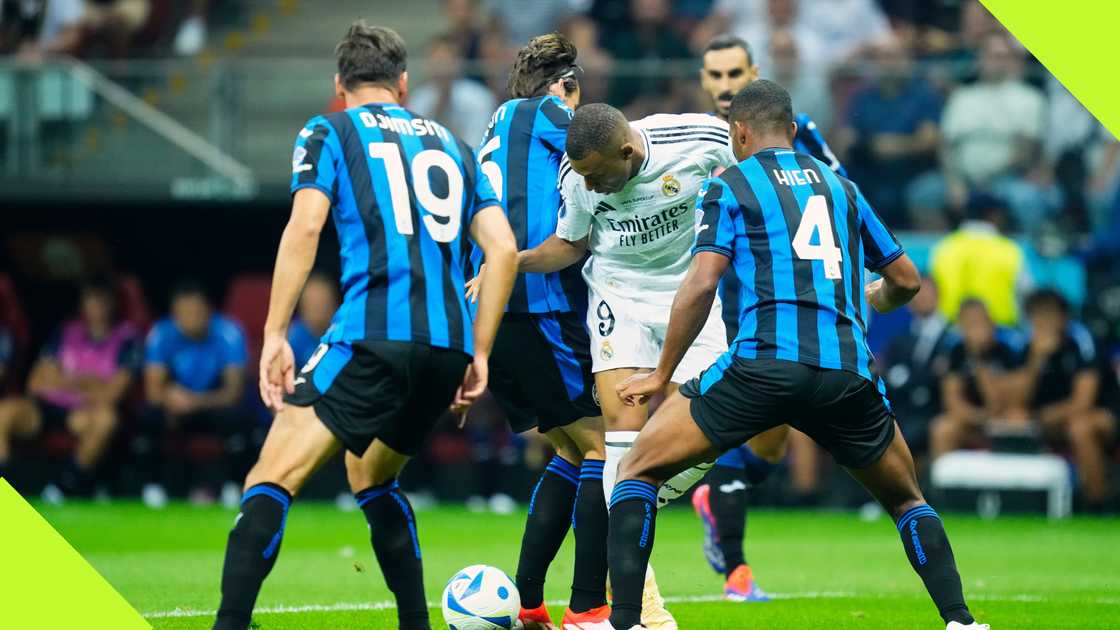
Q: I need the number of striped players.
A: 4